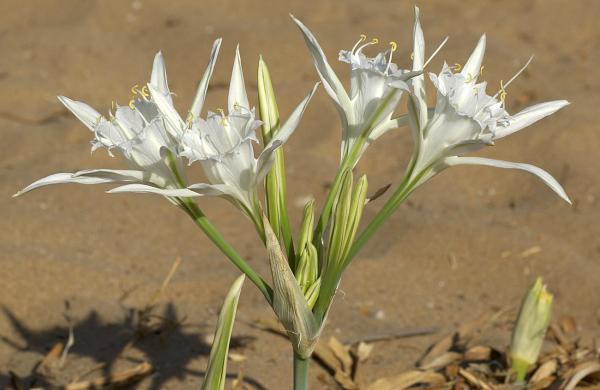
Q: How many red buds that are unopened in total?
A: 0